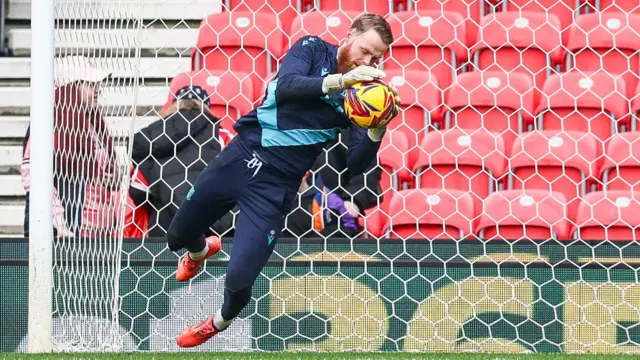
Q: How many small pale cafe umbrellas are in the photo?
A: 0